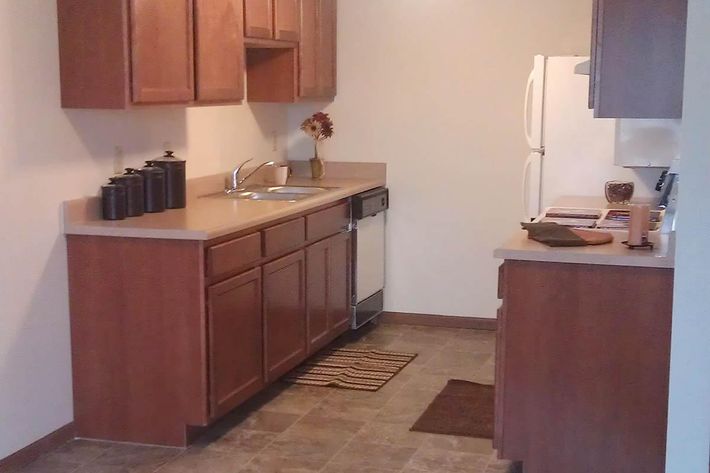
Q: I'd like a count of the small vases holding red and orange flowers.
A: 1